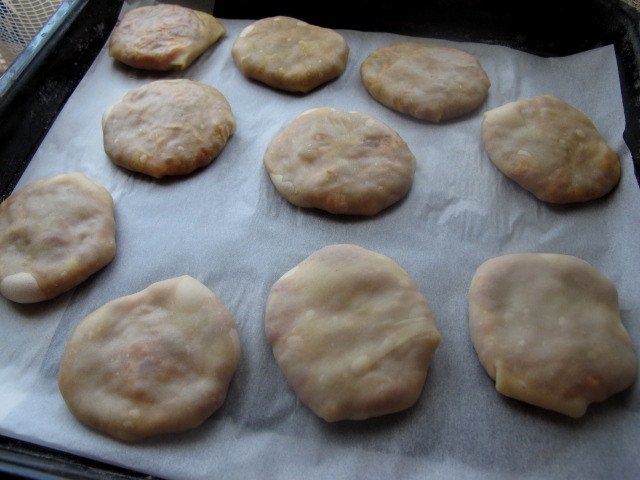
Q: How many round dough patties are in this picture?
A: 10